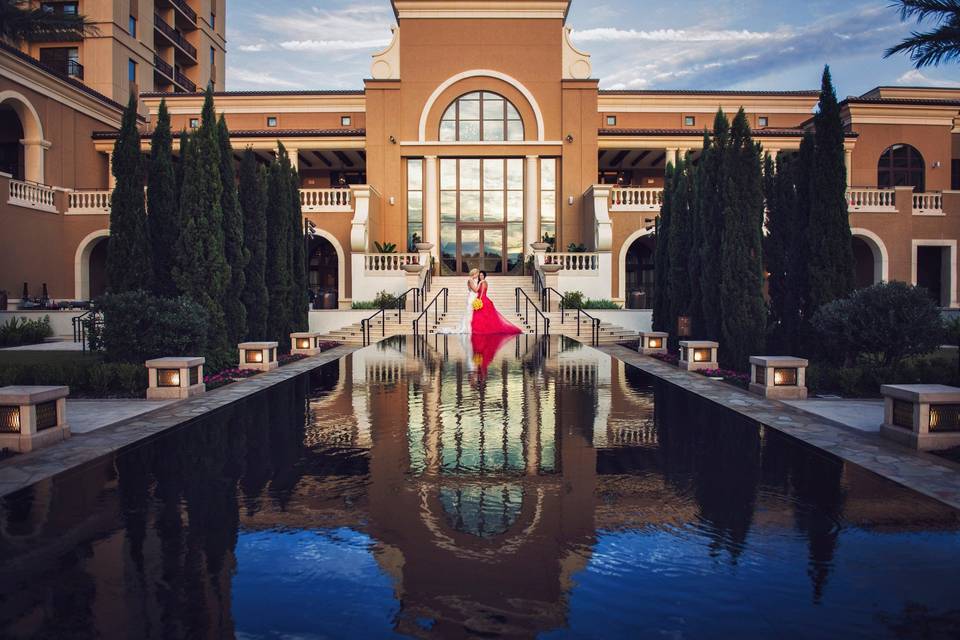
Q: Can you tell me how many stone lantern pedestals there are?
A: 8